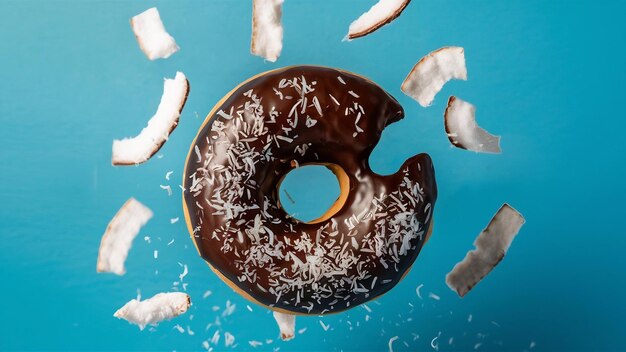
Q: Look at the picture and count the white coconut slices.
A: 10